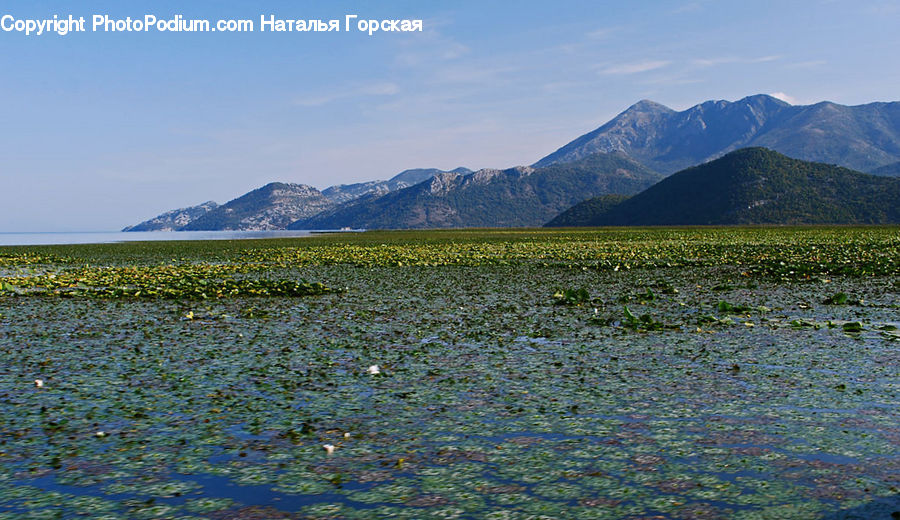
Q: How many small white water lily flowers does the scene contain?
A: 5